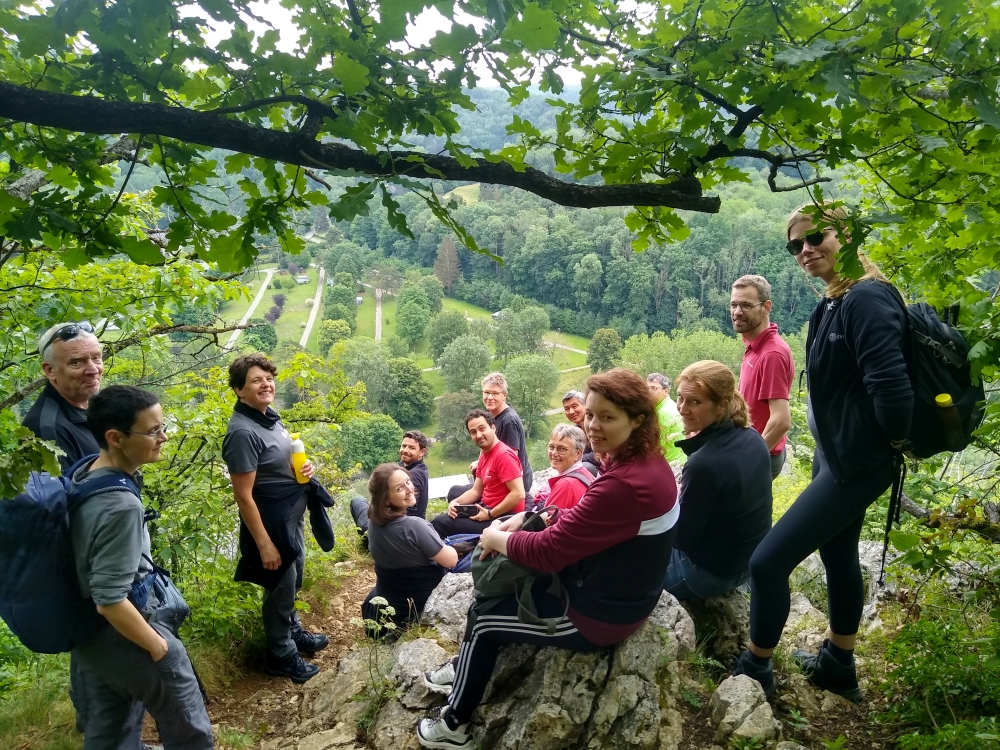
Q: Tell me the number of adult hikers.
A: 14